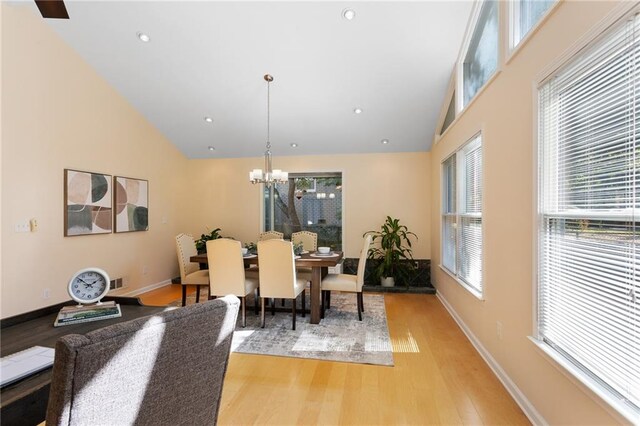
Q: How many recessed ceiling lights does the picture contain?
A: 7